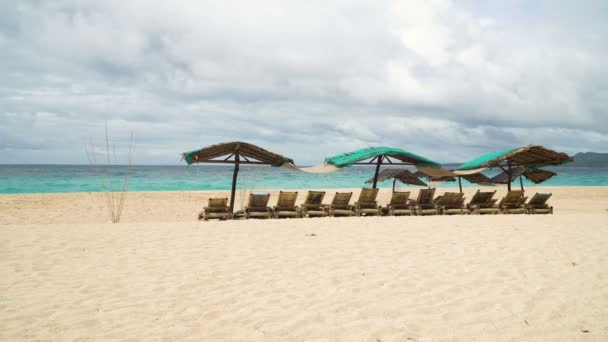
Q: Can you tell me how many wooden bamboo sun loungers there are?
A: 12